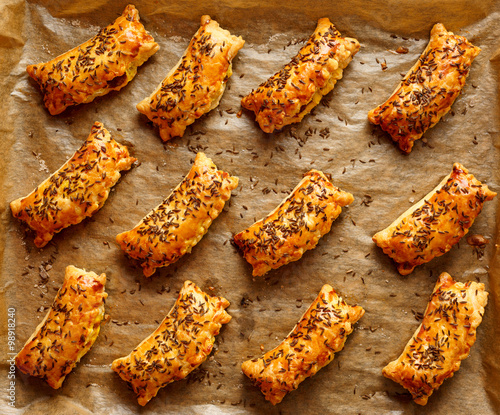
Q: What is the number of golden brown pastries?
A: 12